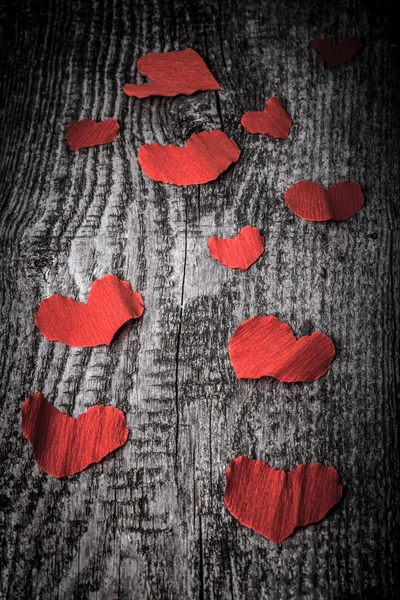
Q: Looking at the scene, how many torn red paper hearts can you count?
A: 11